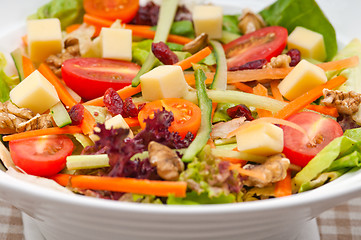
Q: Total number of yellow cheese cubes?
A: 9